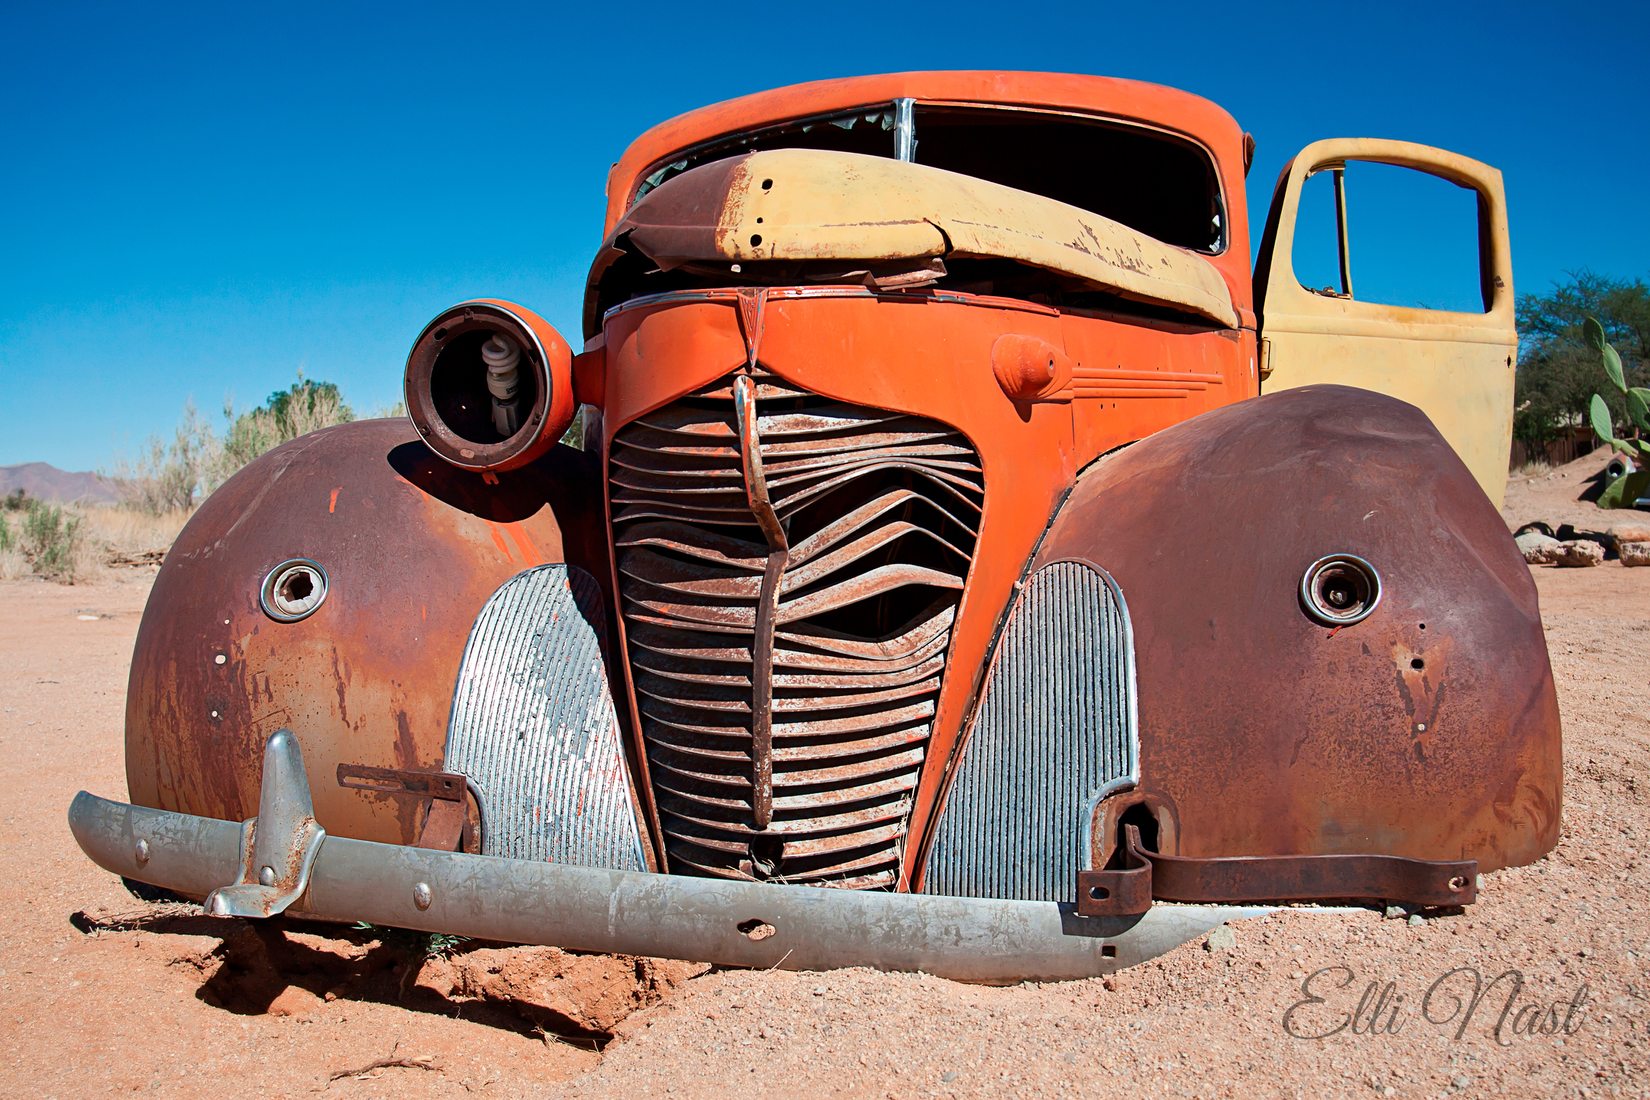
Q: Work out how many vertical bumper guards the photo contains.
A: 1